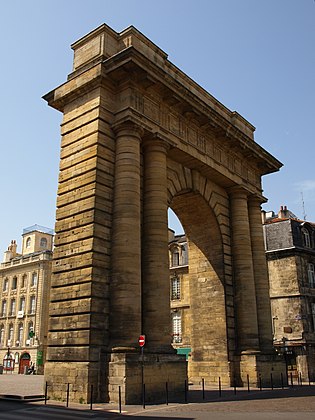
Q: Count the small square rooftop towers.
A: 1